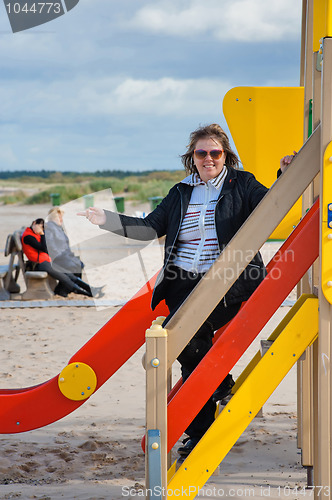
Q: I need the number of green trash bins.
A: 4